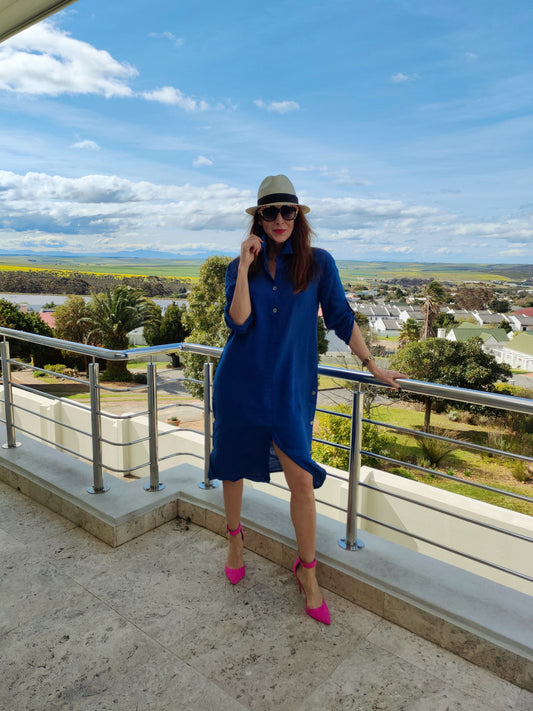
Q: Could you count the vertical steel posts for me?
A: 5